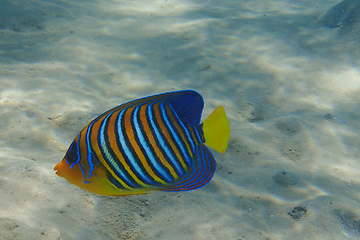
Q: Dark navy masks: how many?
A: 1